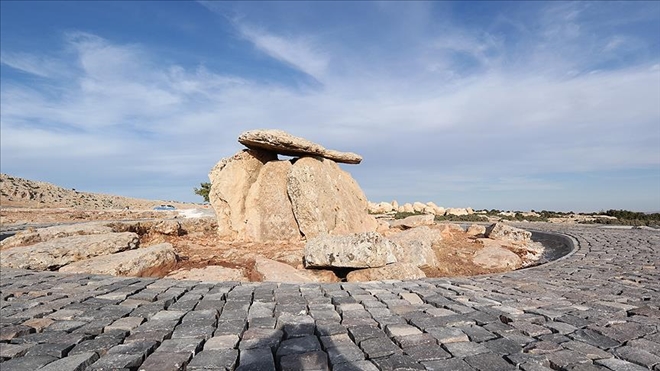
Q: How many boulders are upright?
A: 3